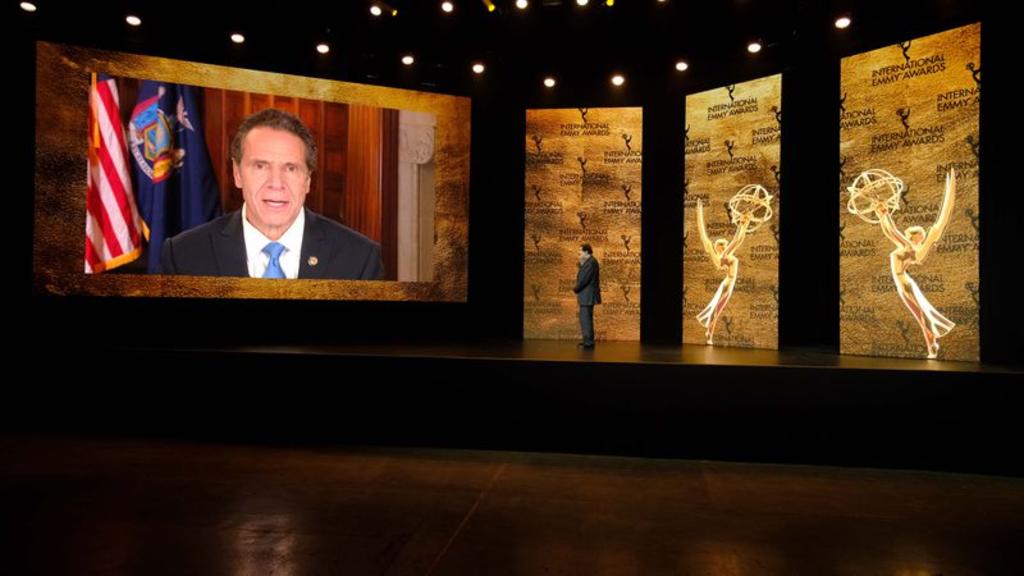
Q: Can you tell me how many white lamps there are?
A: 15